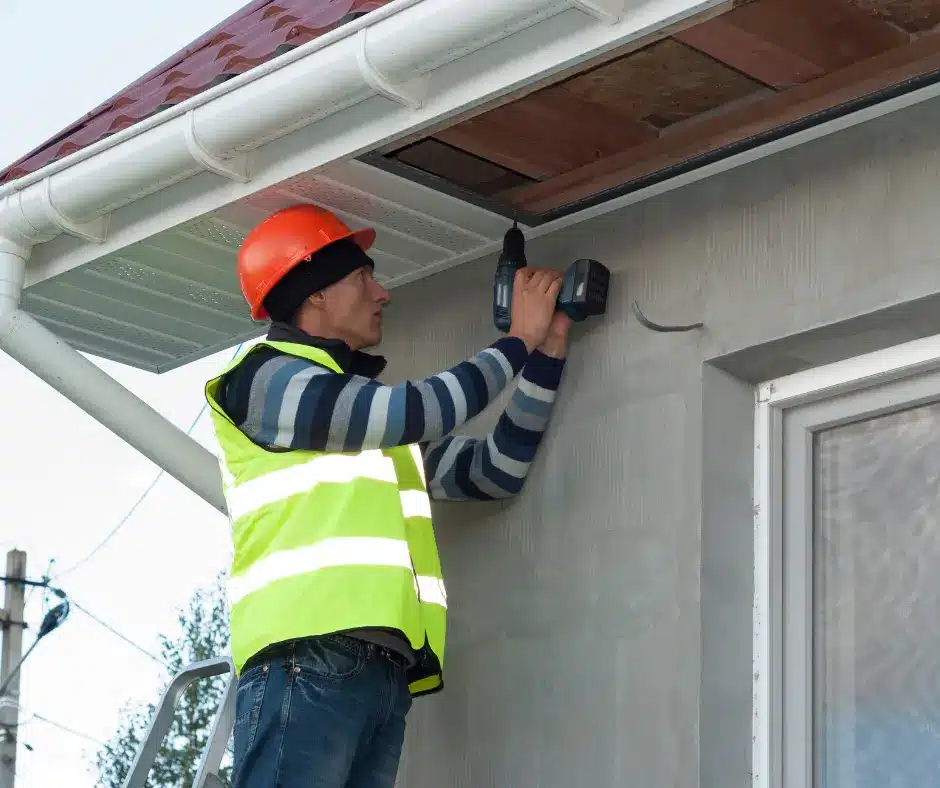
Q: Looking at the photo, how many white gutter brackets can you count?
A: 4